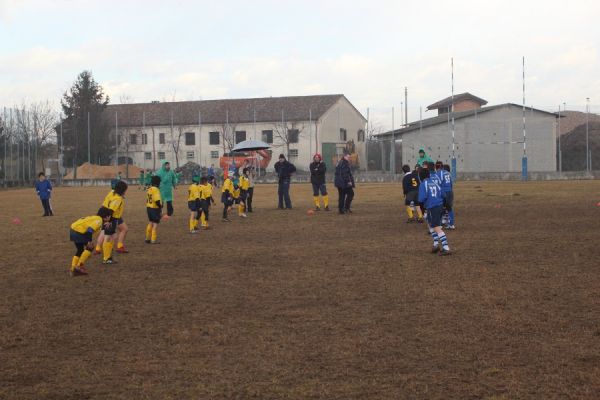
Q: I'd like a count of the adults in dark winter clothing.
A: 3